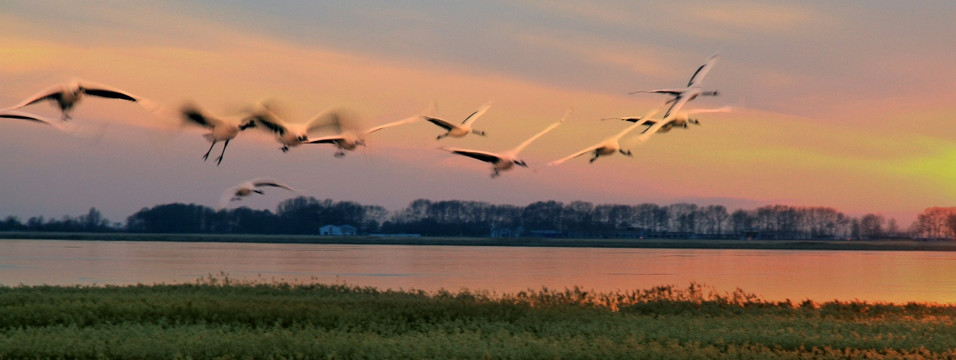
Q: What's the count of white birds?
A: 12